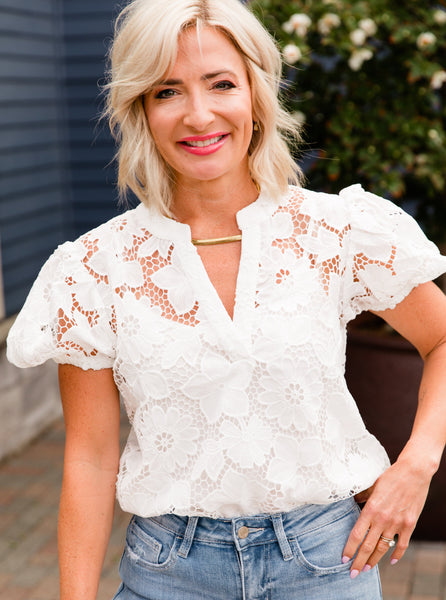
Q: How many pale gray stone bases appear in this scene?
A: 1